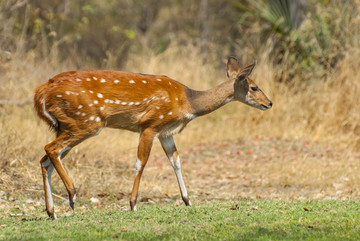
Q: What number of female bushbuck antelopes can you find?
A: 1